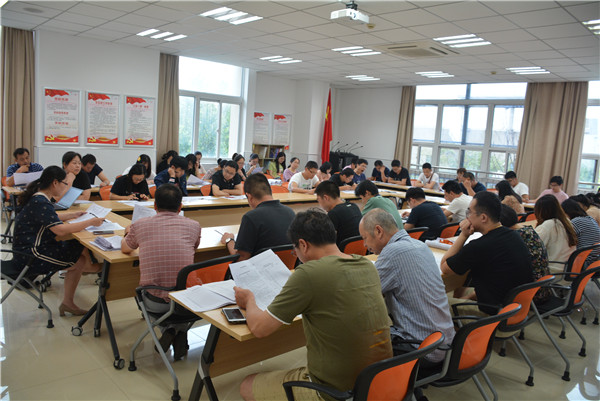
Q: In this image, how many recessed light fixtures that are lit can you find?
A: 9